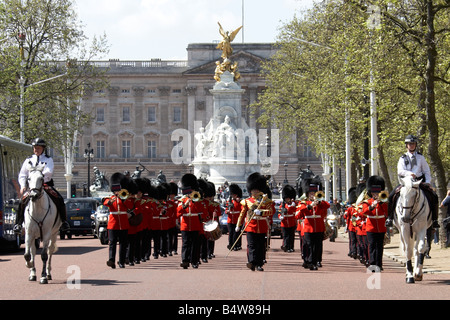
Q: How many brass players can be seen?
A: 4